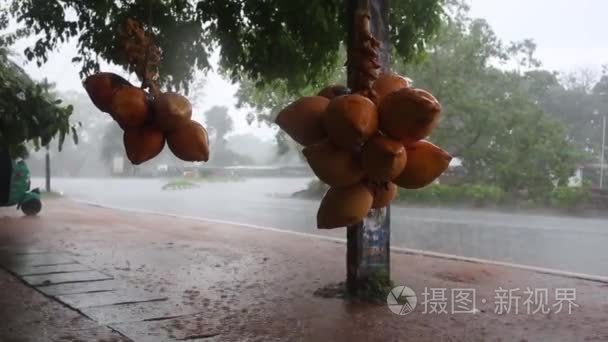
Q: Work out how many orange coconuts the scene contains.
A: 15